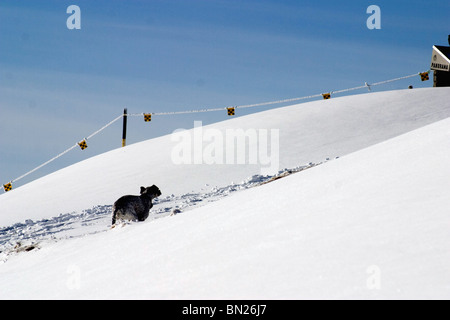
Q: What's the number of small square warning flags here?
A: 6